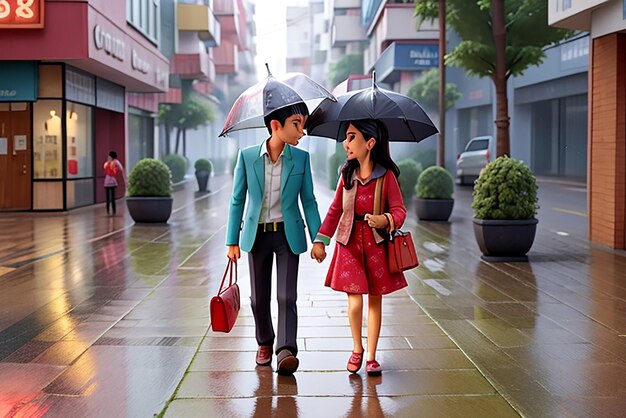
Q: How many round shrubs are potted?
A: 4